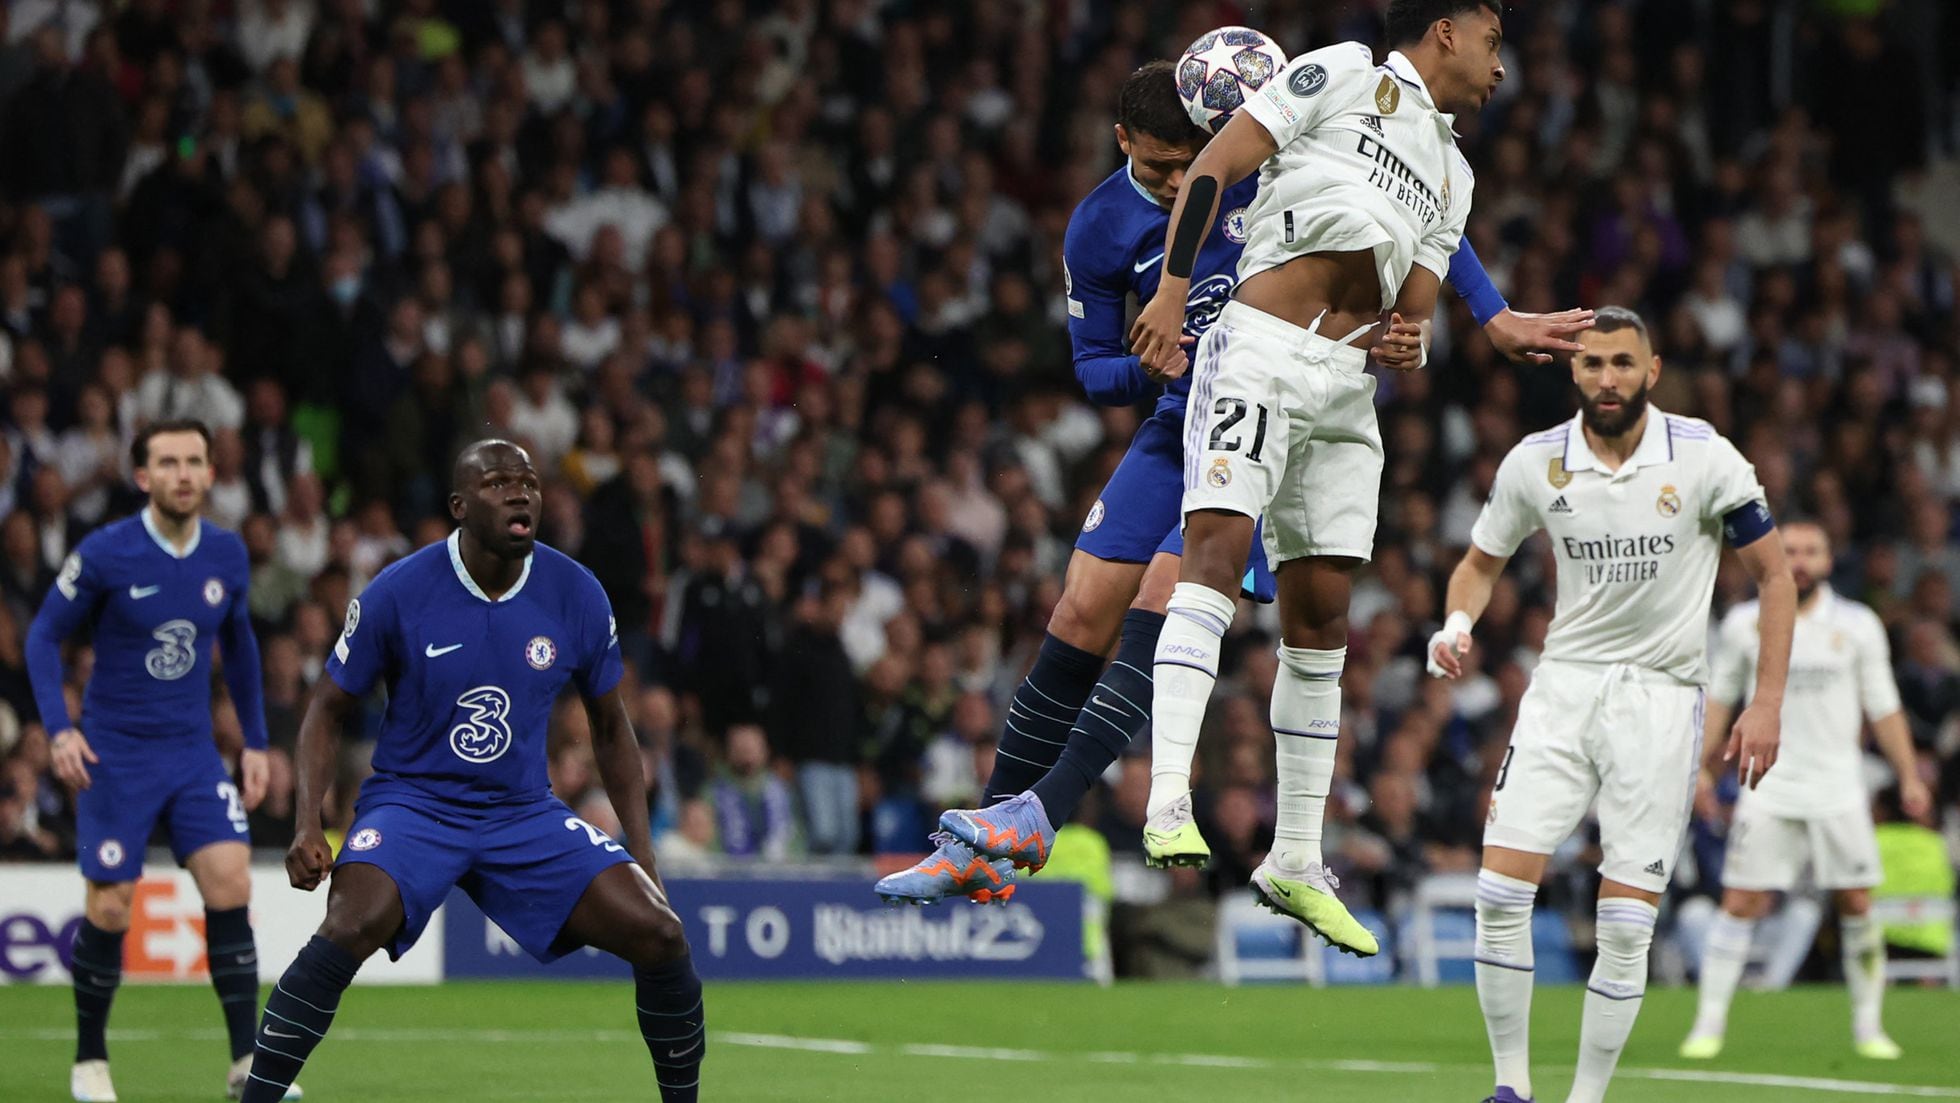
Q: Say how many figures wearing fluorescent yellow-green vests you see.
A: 2